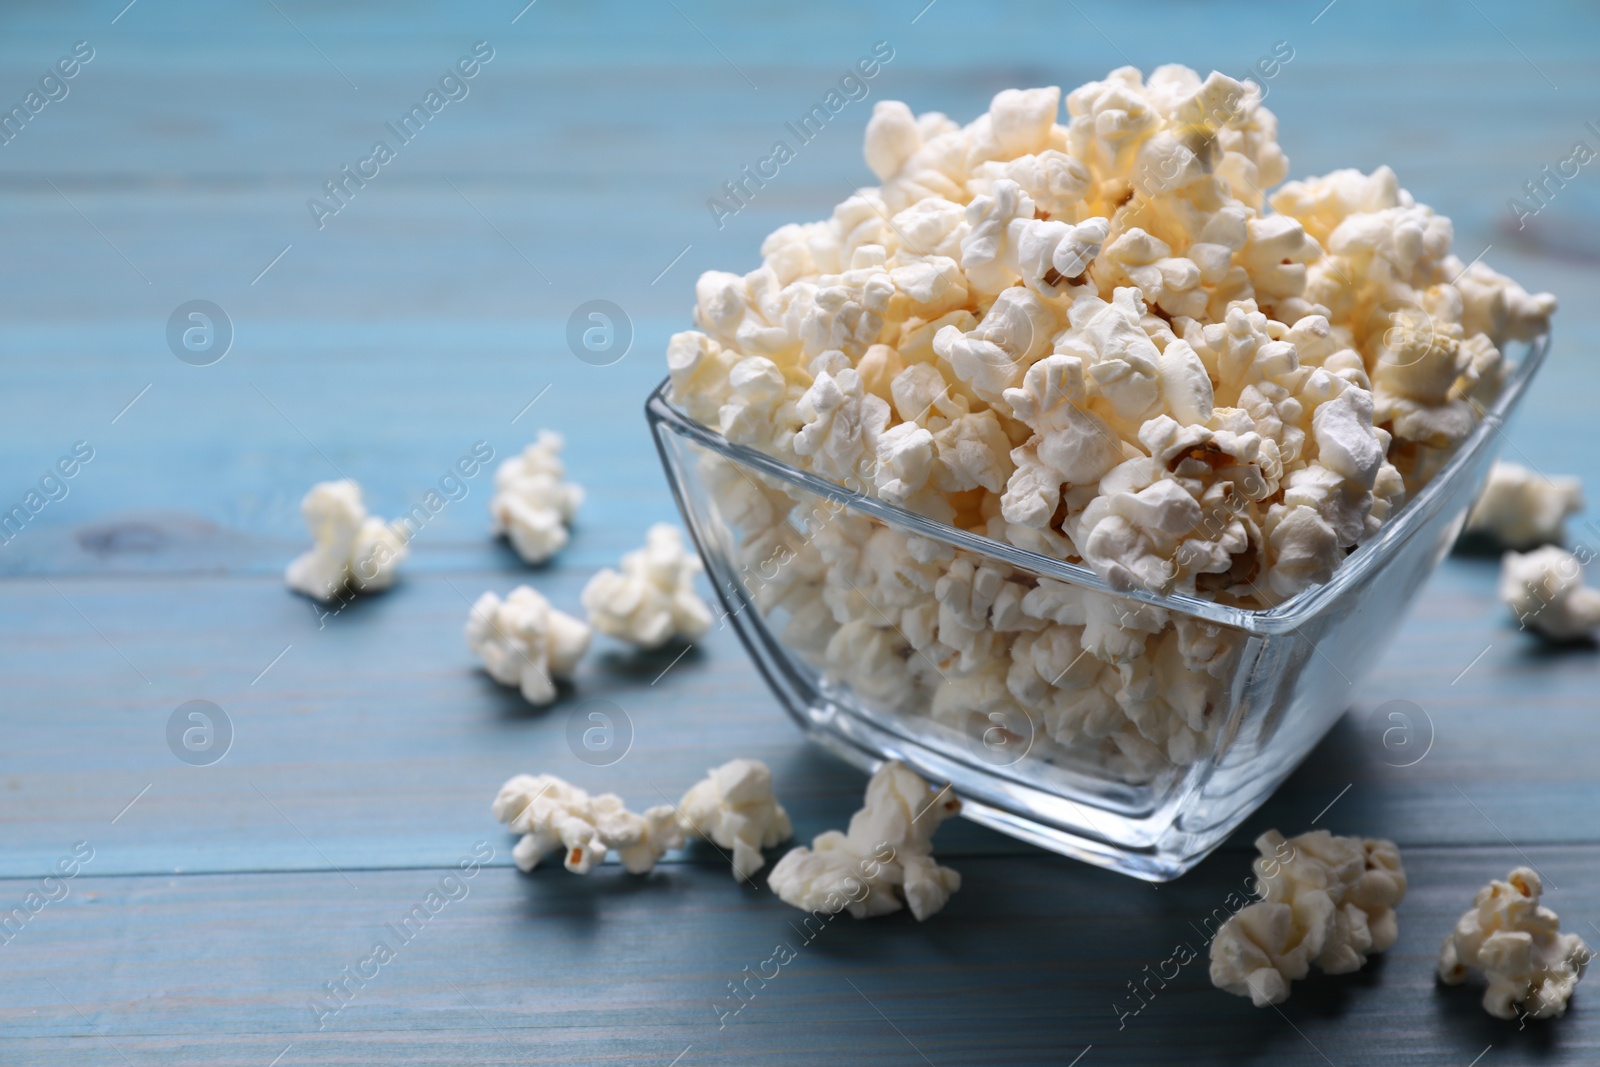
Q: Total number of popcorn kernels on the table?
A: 11